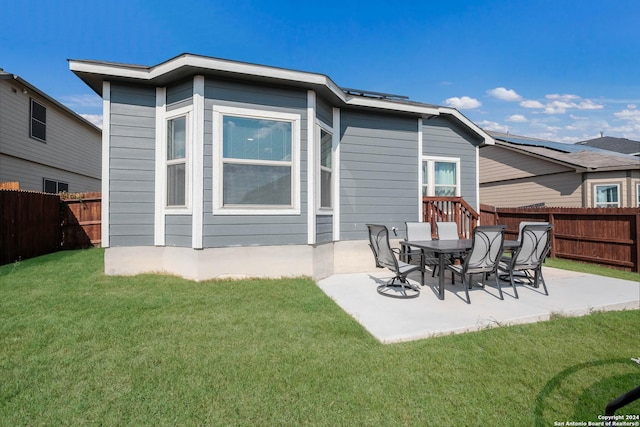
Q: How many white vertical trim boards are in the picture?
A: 7